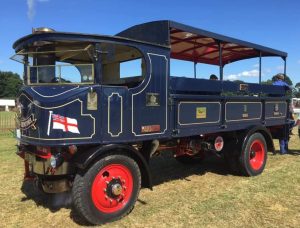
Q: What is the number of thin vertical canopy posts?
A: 4